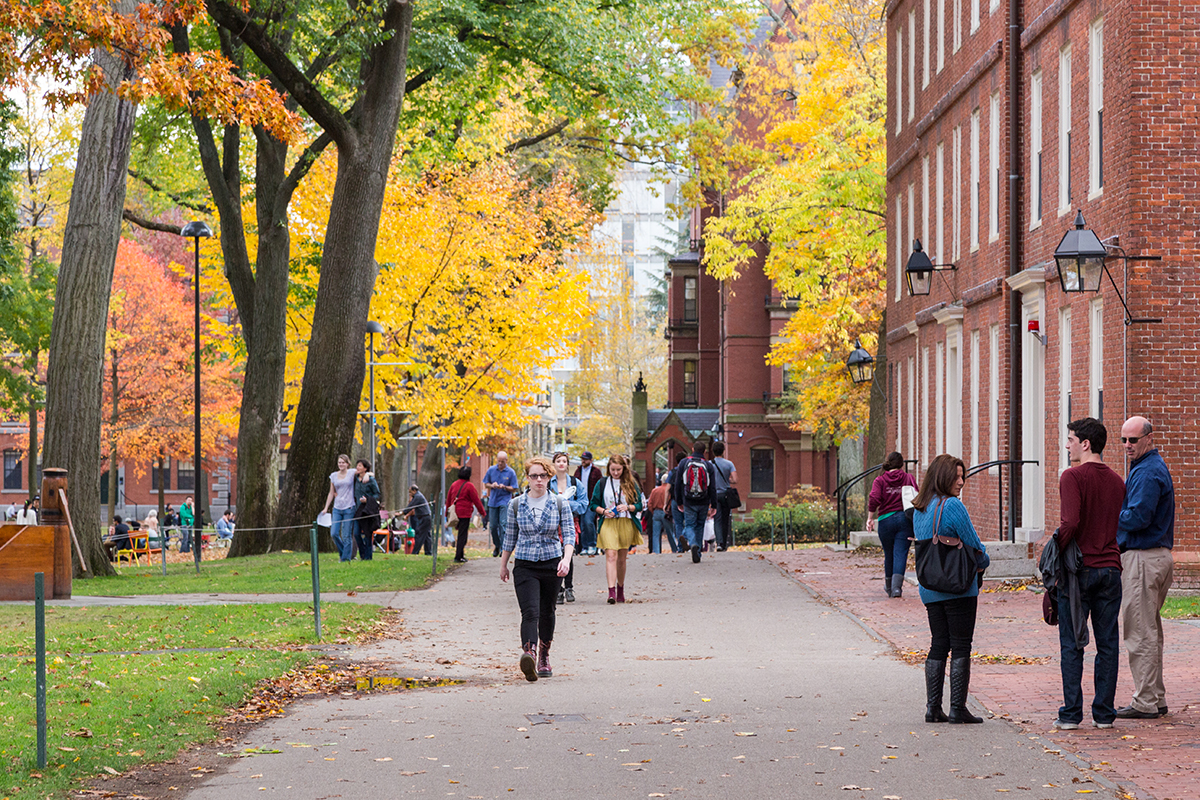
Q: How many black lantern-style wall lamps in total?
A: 3